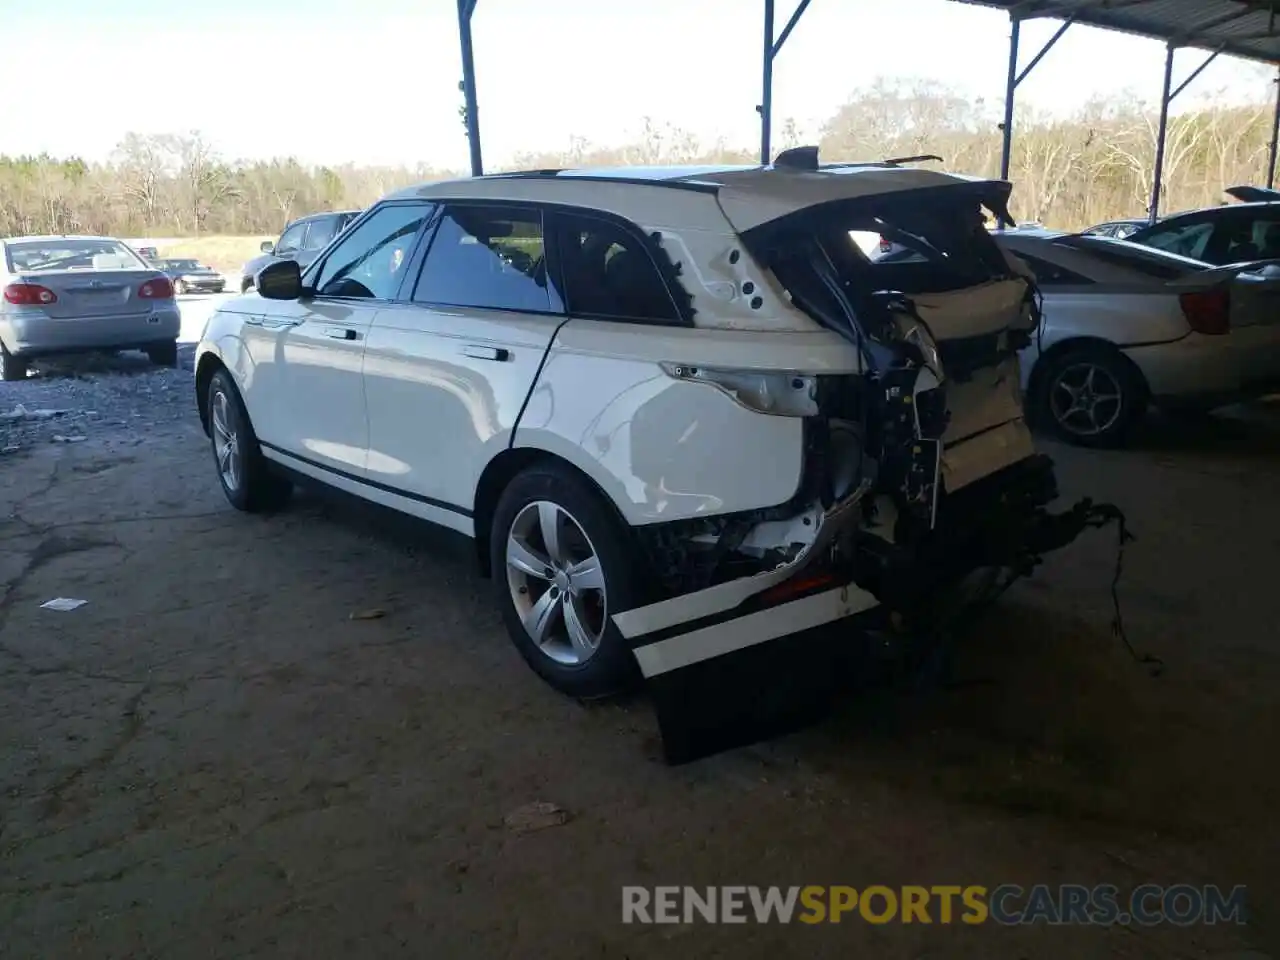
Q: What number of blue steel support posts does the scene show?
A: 5